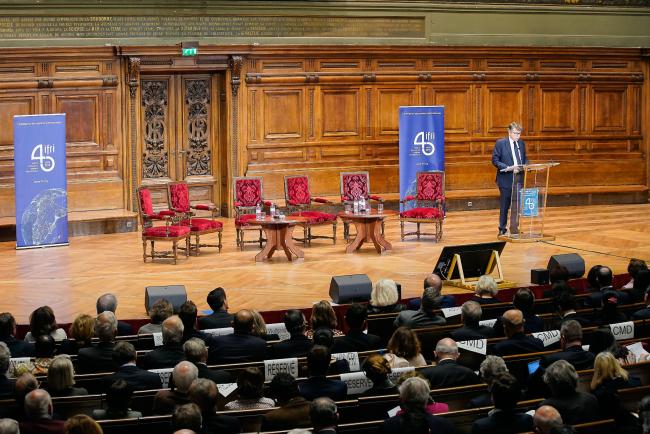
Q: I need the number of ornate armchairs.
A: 6